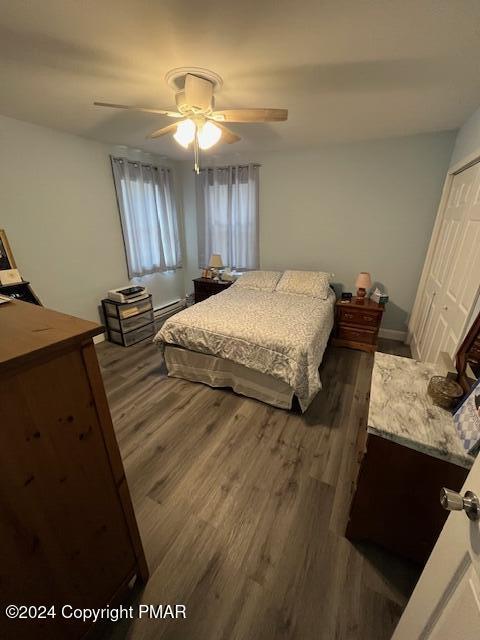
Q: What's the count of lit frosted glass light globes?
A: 2